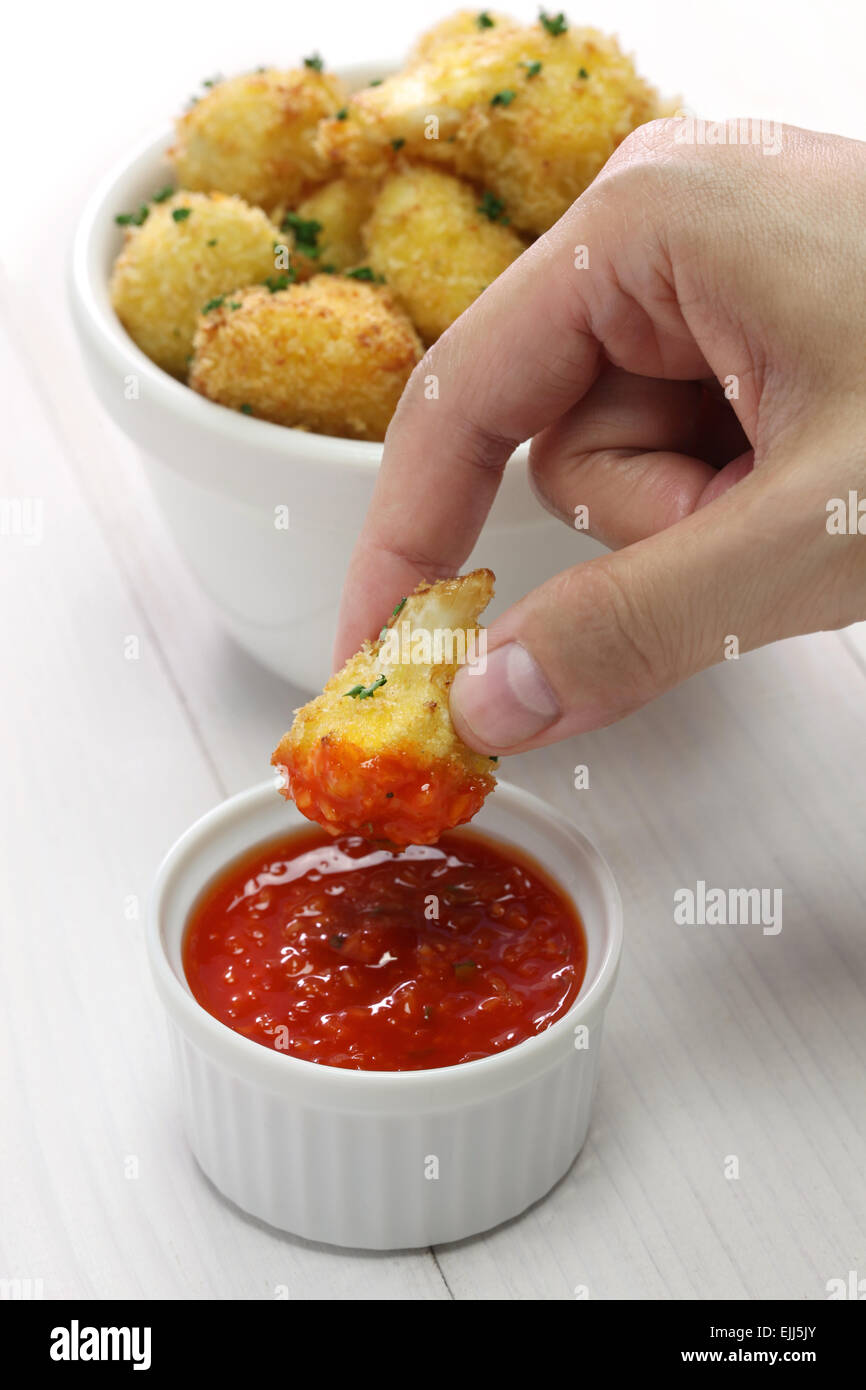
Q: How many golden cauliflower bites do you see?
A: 8